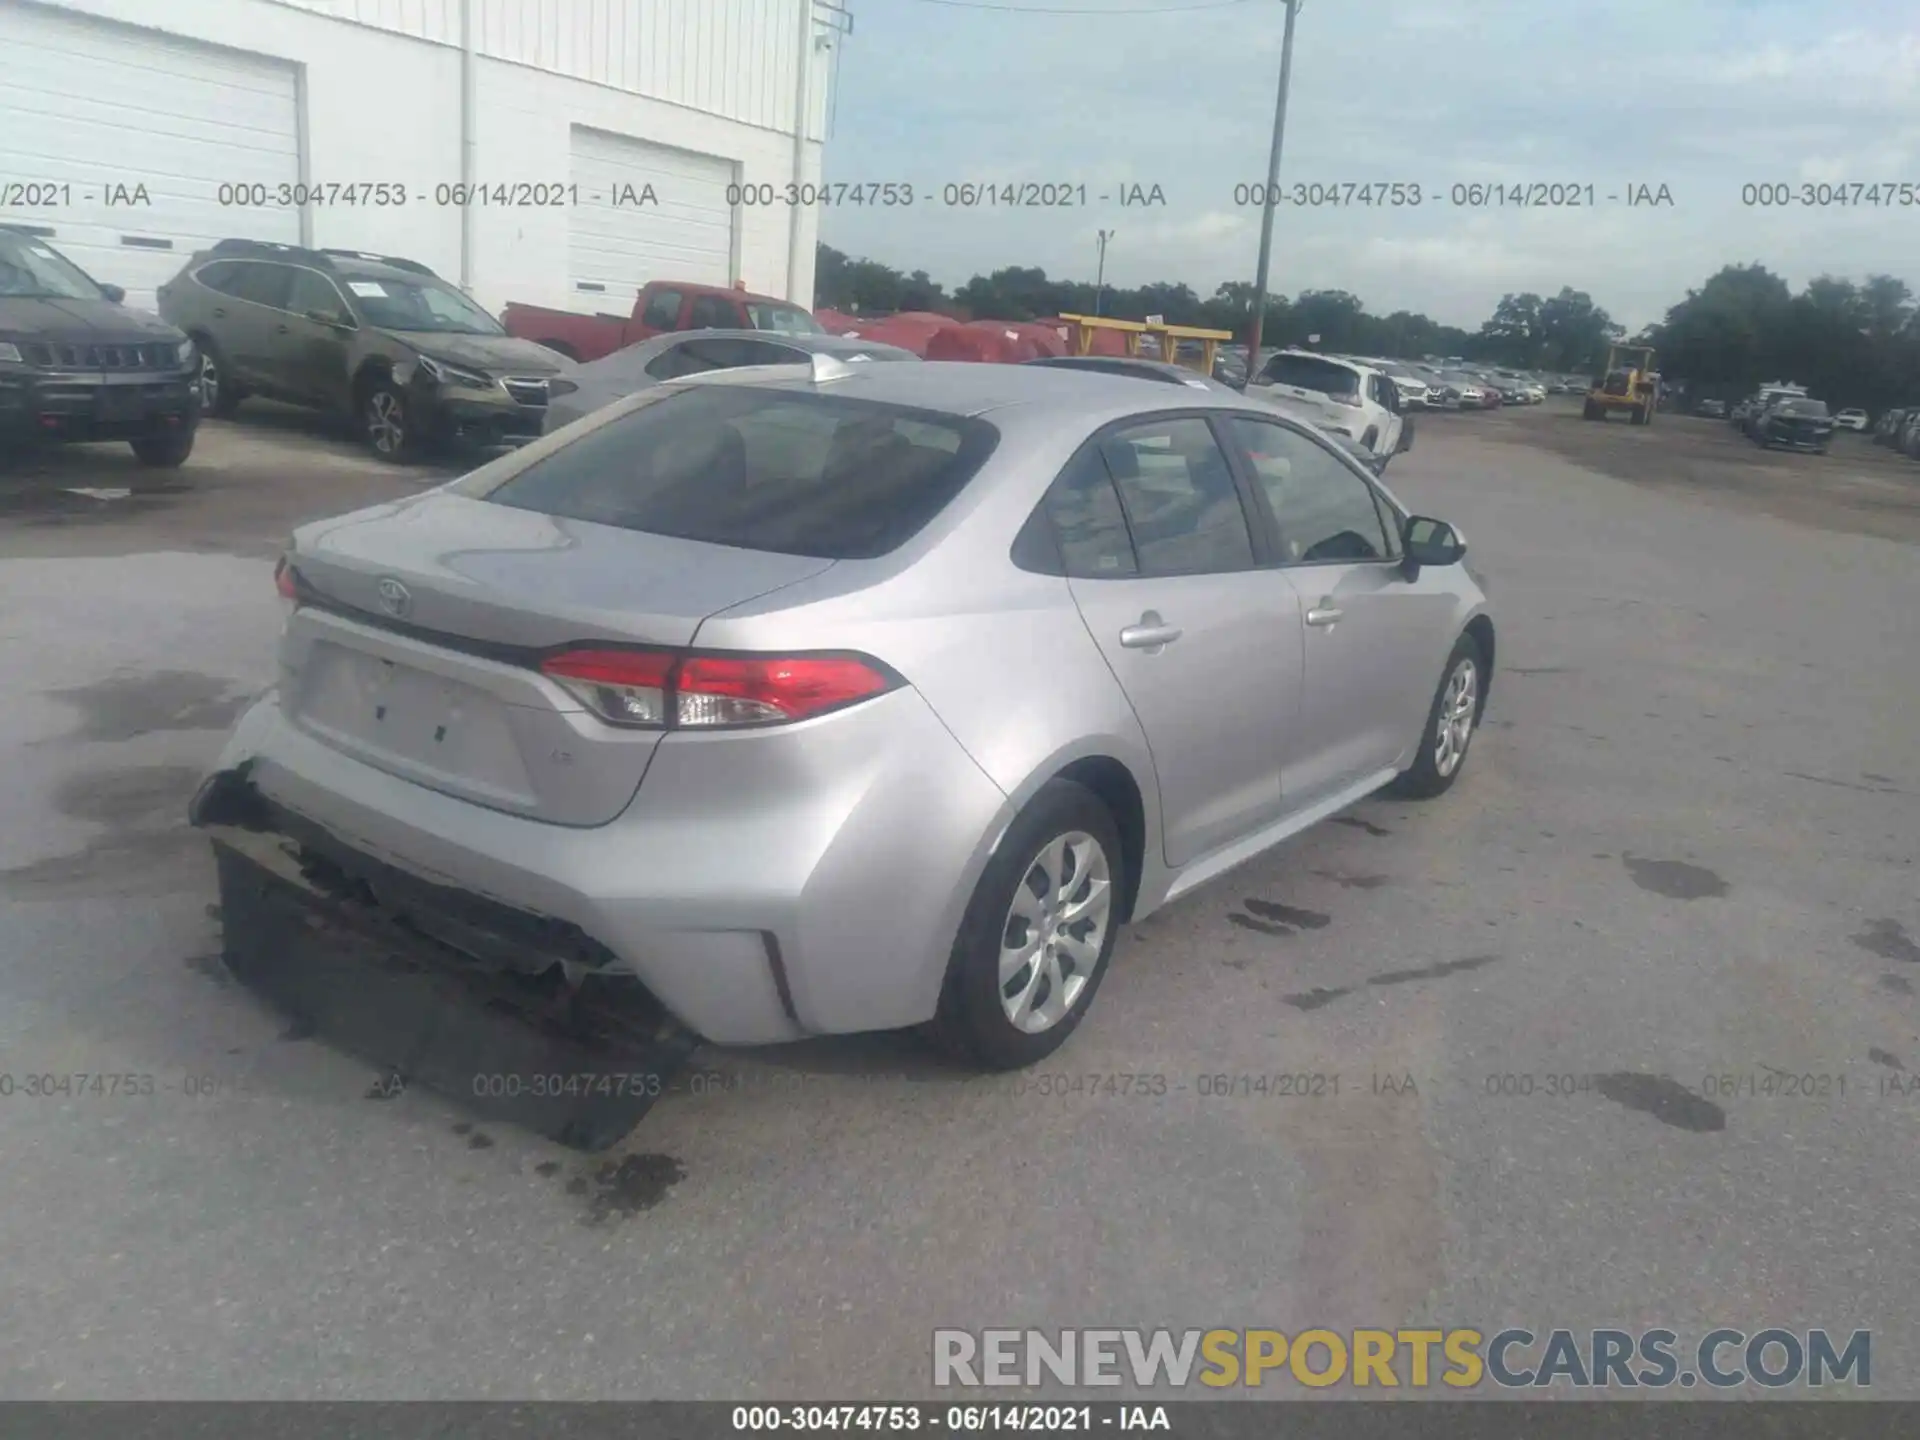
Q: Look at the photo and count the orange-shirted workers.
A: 0